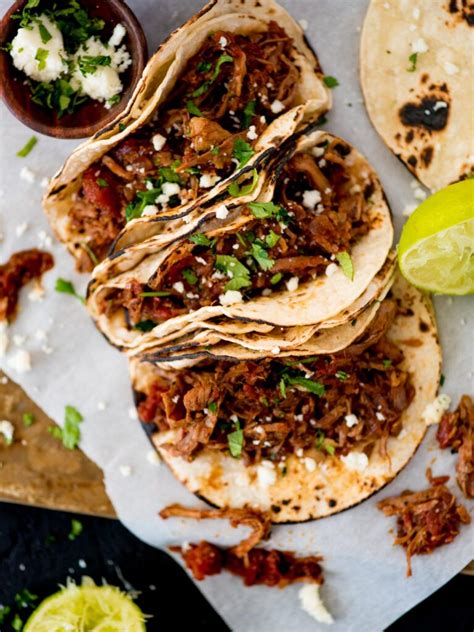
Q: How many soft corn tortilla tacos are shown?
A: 3